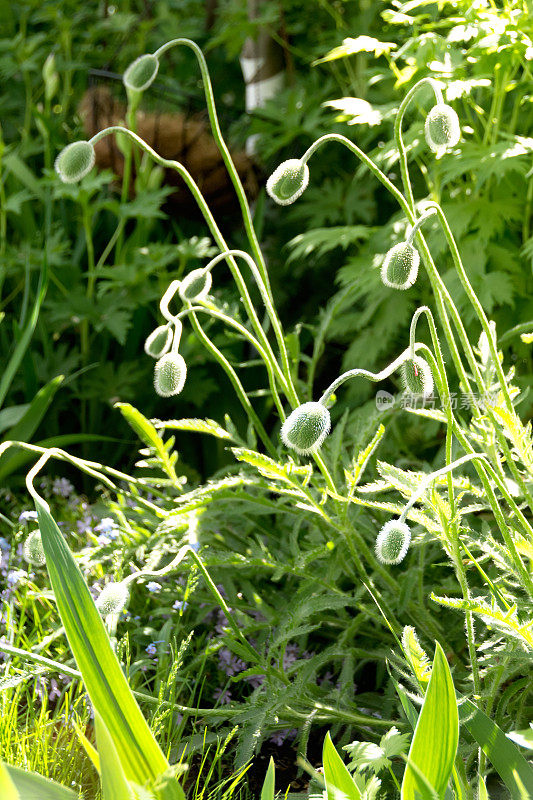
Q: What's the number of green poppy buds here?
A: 13